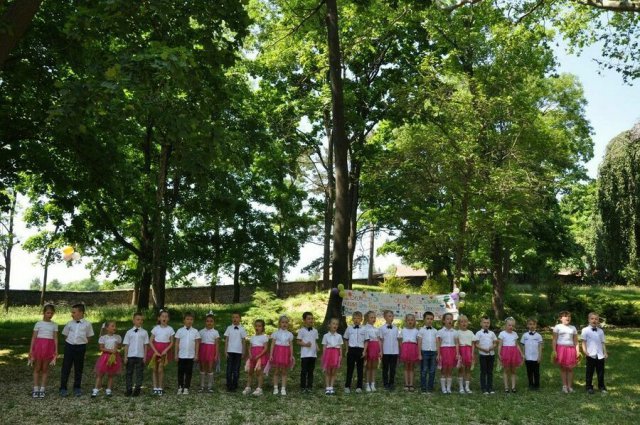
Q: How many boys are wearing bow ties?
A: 11